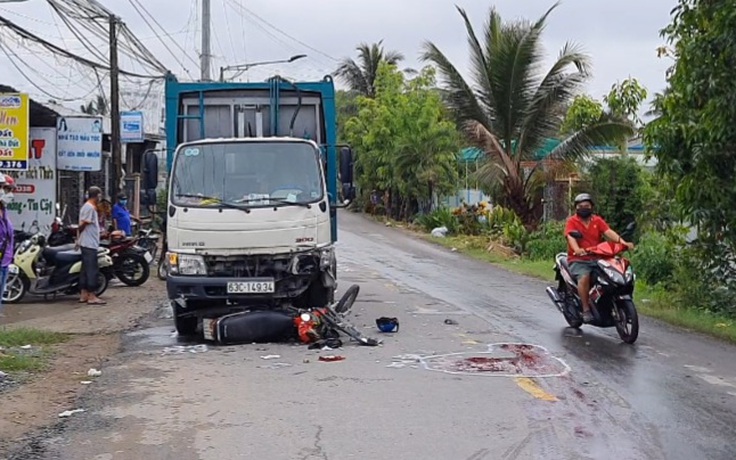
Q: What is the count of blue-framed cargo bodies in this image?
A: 1